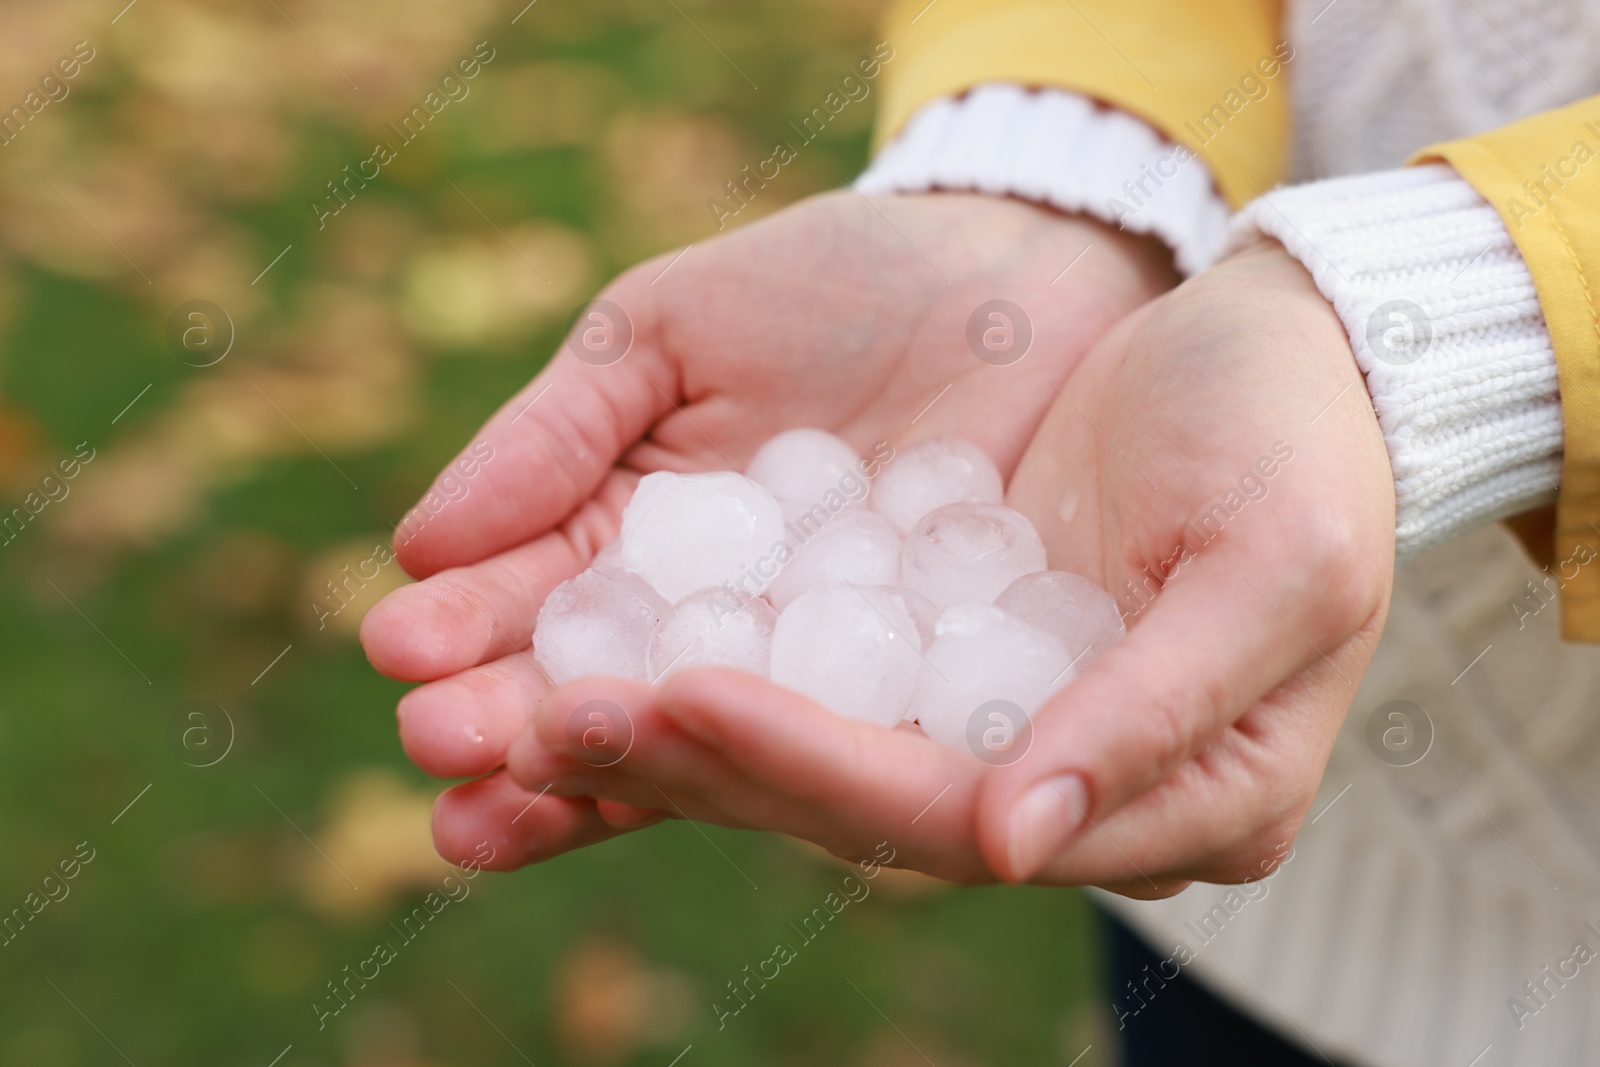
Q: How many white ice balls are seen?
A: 12